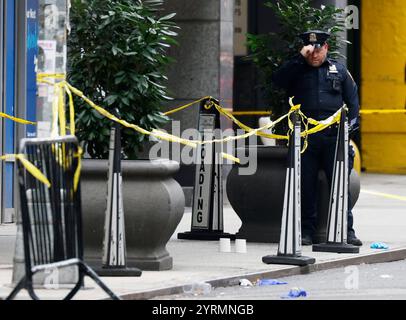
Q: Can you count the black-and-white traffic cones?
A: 4